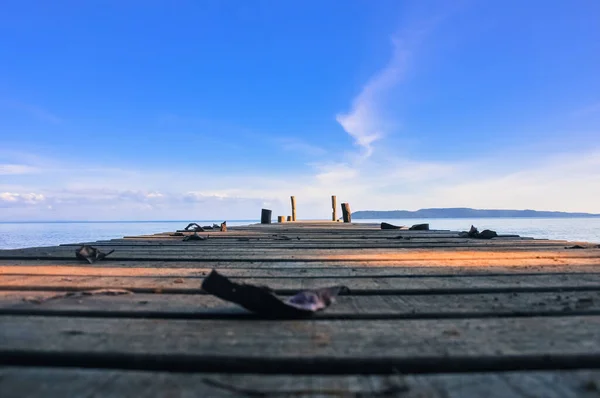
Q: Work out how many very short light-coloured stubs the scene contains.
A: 2